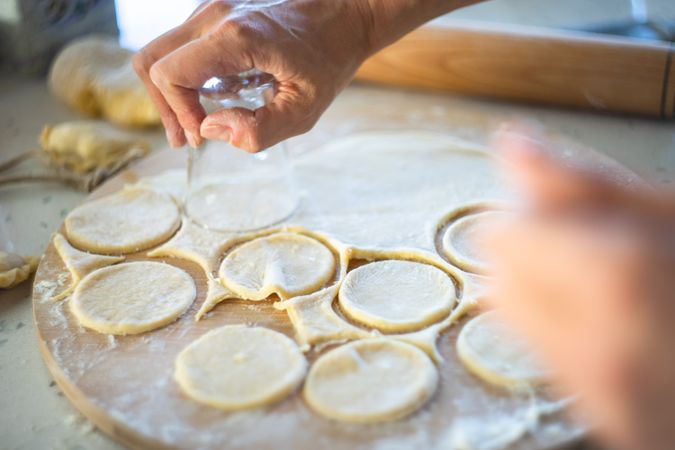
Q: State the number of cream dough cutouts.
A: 8